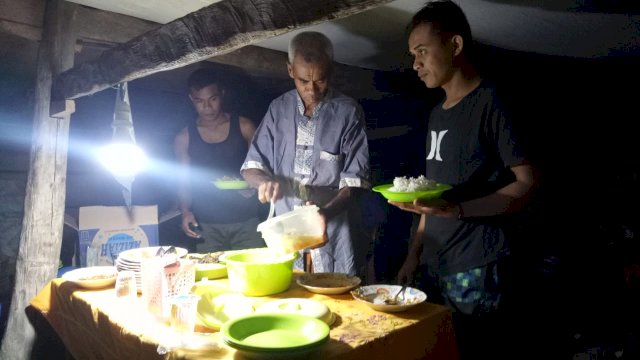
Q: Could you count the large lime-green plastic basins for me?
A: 1